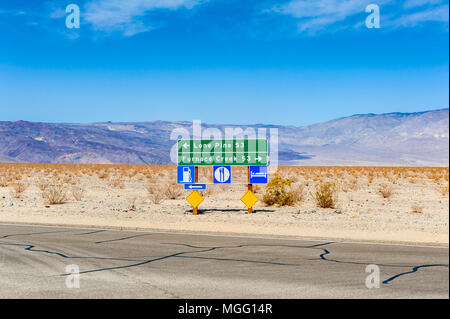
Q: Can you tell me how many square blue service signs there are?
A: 3